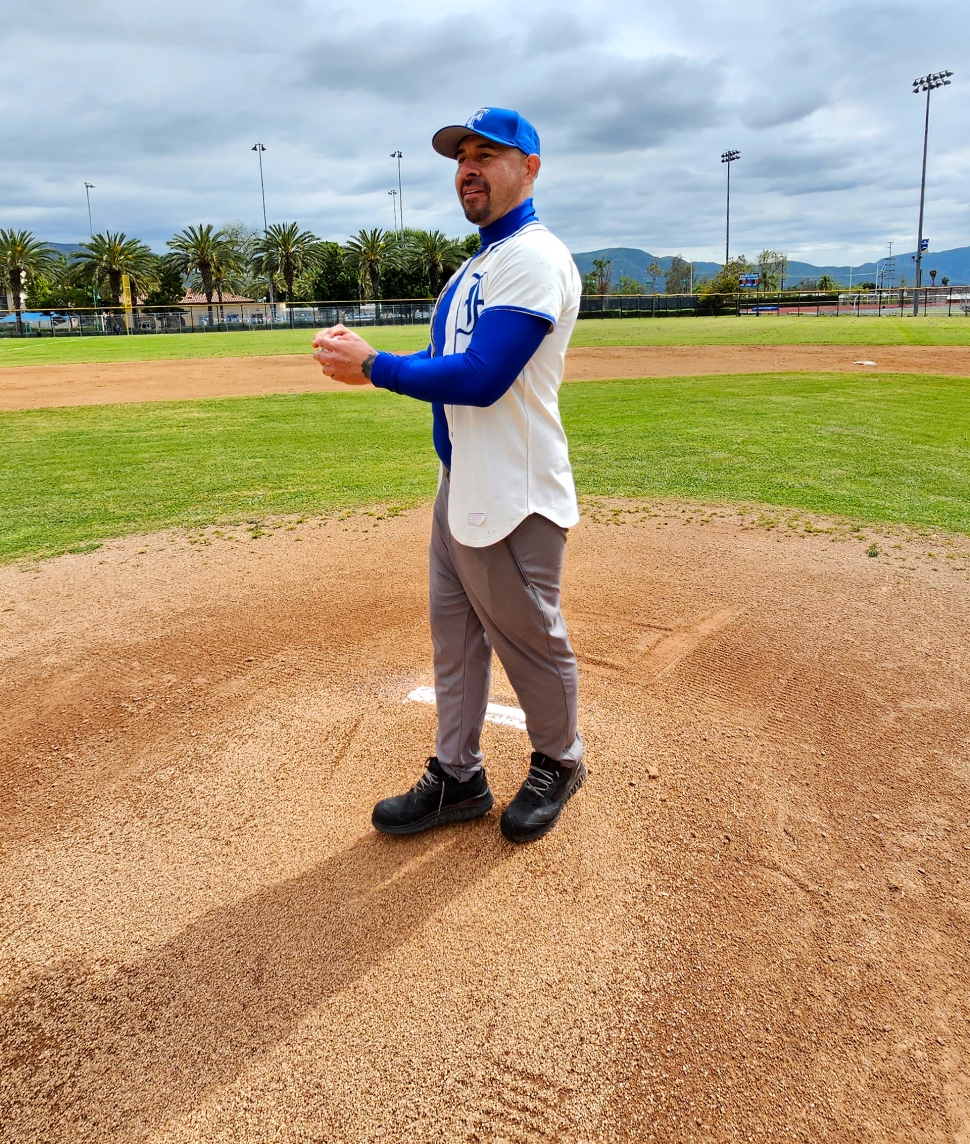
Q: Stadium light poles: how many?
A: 6